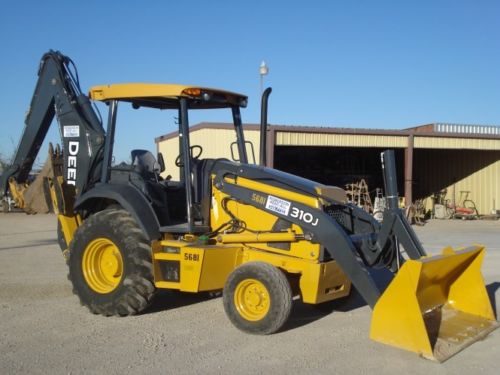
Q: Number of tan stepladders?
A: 1